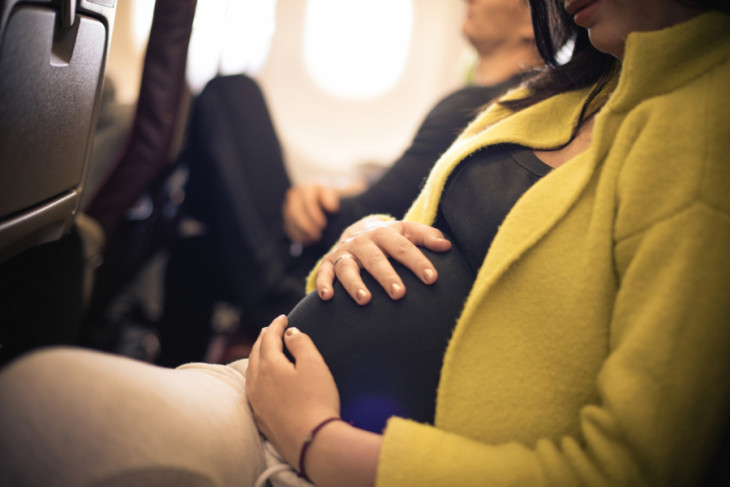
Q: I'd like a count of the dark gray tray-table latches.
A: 1